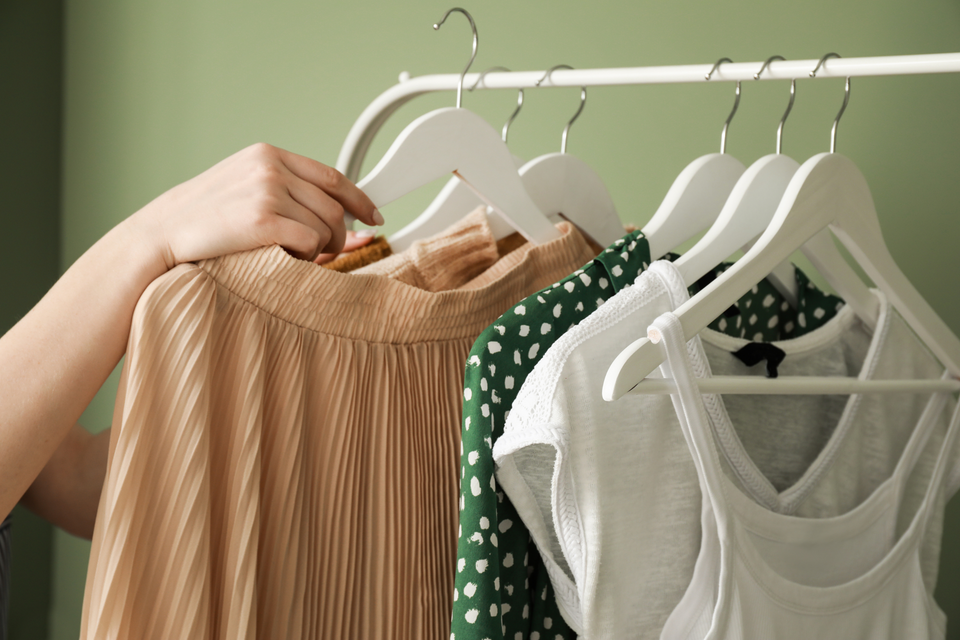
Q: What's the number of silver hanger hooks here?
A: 6